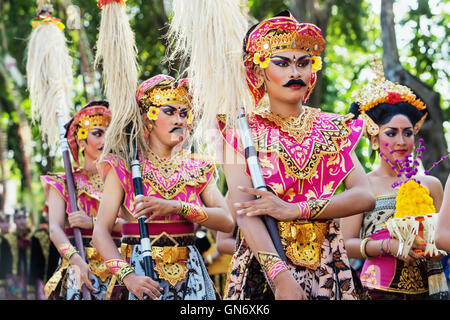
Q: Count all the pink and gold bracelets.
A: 5